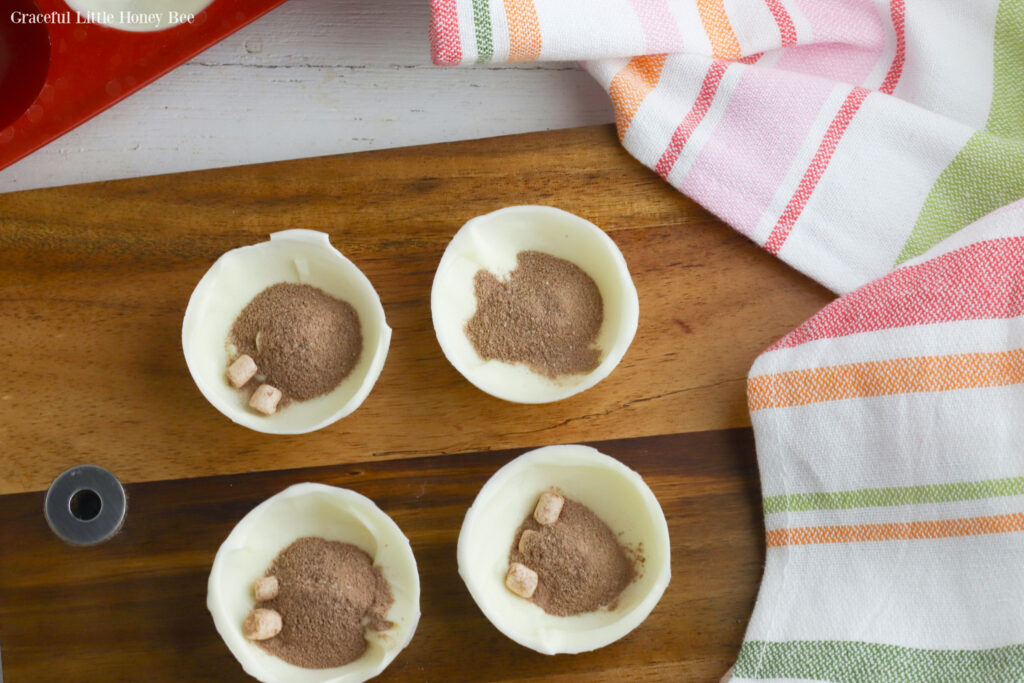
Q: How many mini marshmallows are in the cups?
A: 6